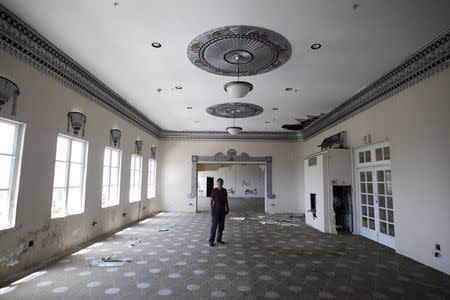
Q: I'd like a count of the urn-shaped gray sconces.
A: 5